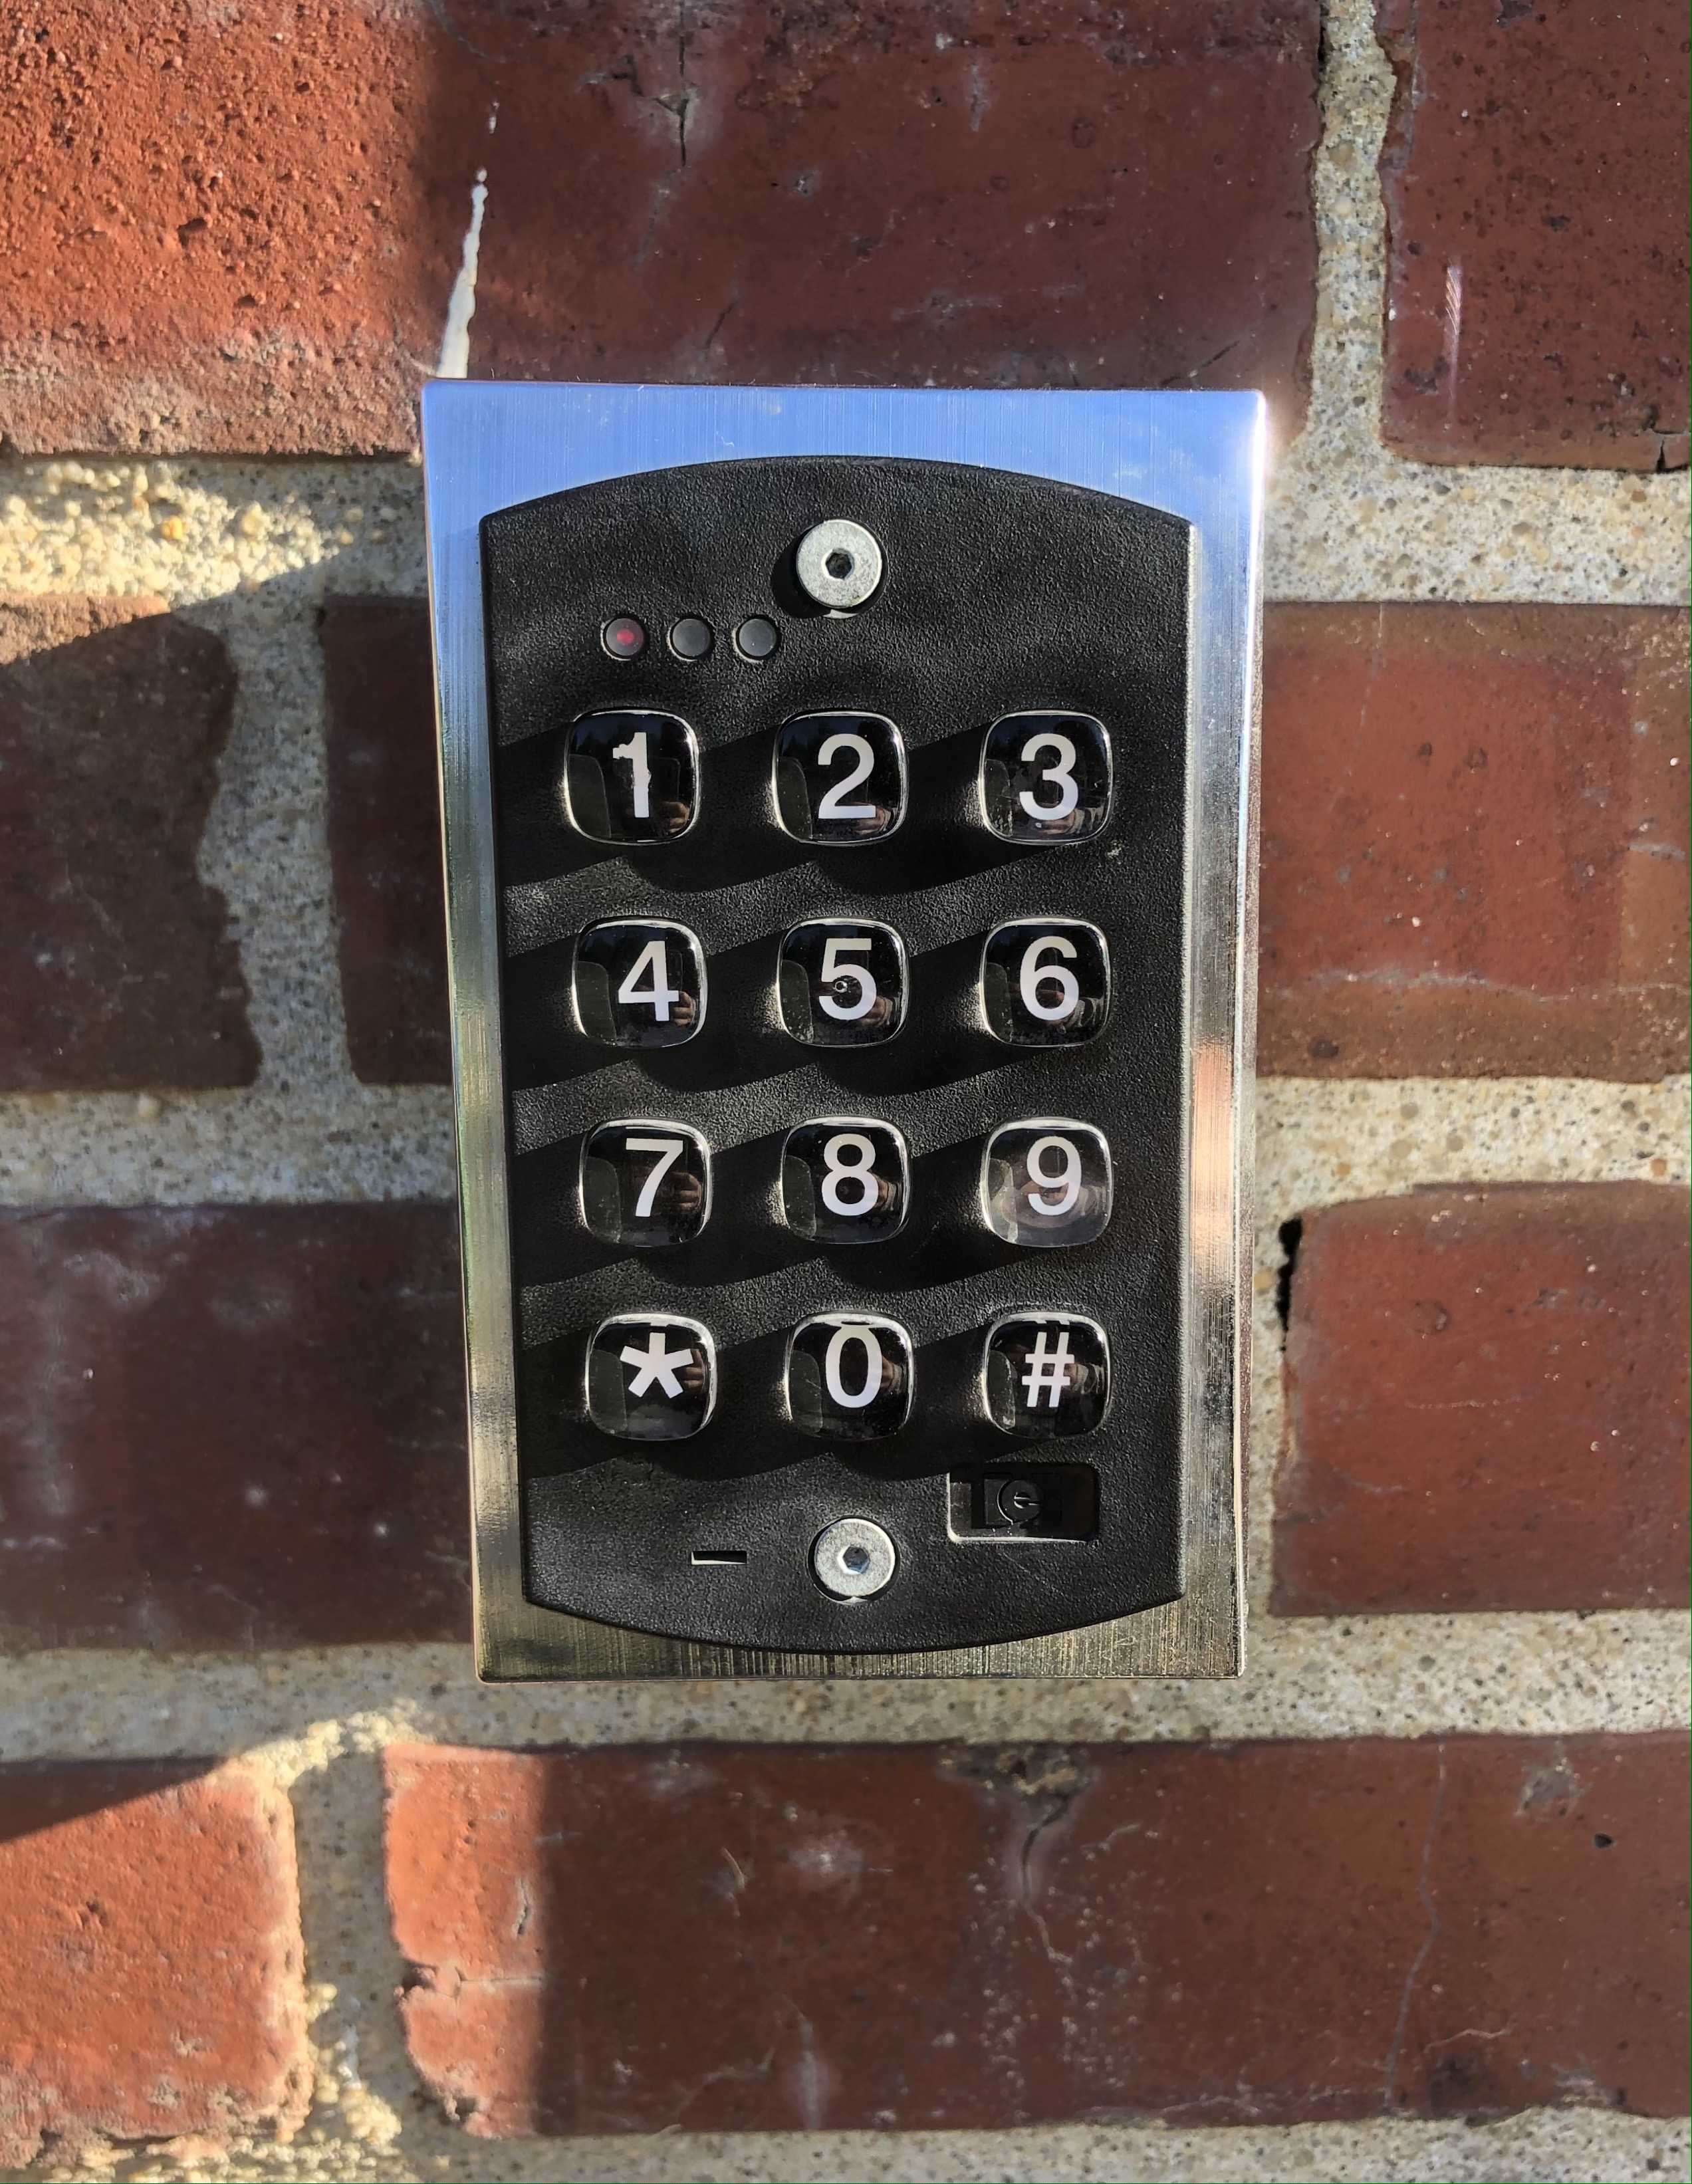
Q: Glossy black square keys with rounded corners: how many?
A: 12